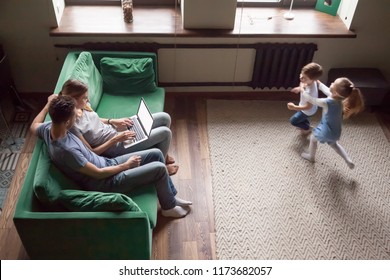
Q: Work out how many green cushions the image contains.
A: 4